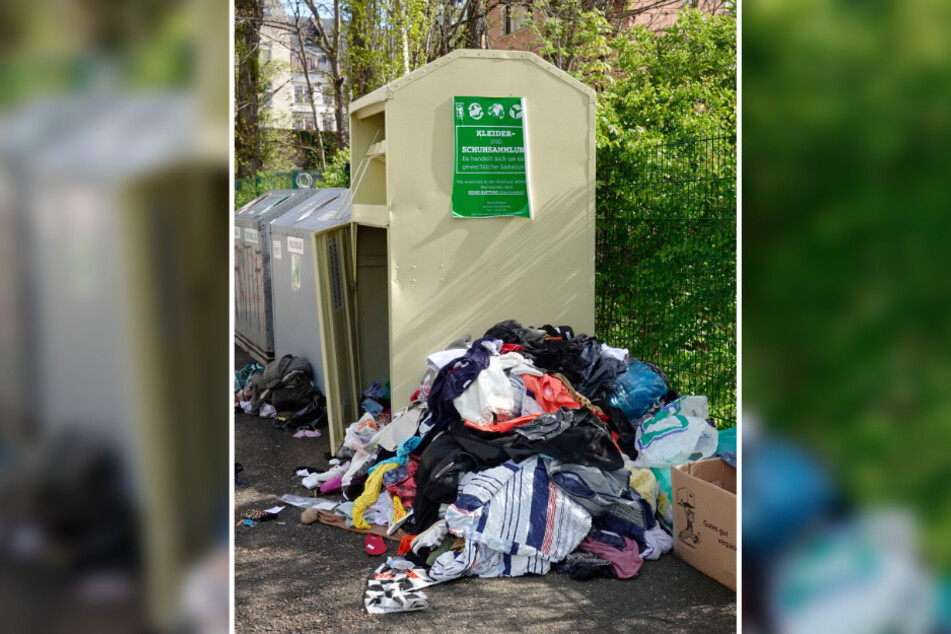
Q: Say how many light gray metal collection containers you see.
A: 2